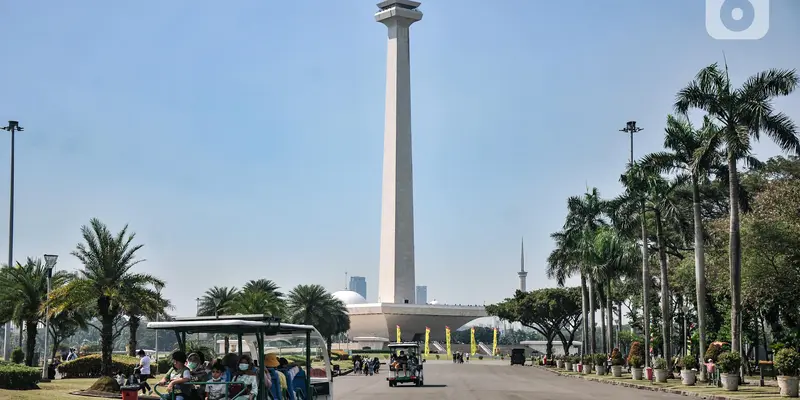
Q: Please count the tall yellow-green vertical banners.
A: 5